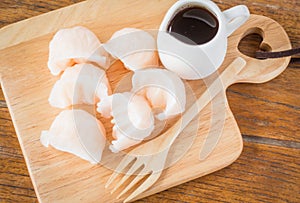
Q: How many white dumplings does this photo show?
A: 6